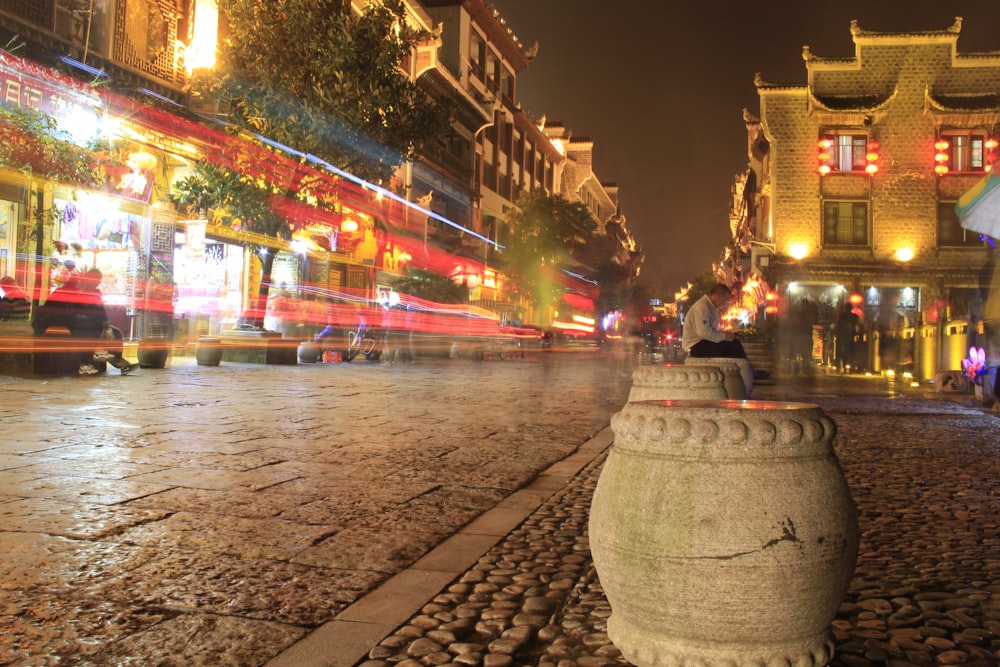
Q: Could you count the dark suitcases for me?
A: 0